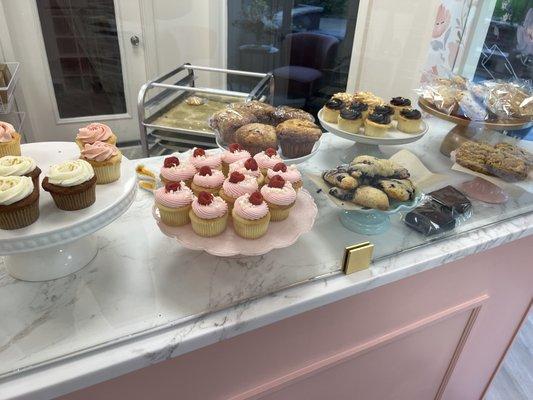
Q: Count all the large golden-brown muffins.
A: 5